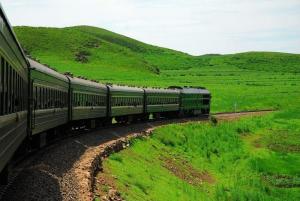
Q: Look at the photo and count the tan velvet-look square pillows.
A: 0